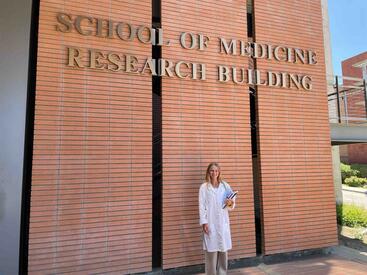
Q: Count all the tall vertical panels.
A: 3